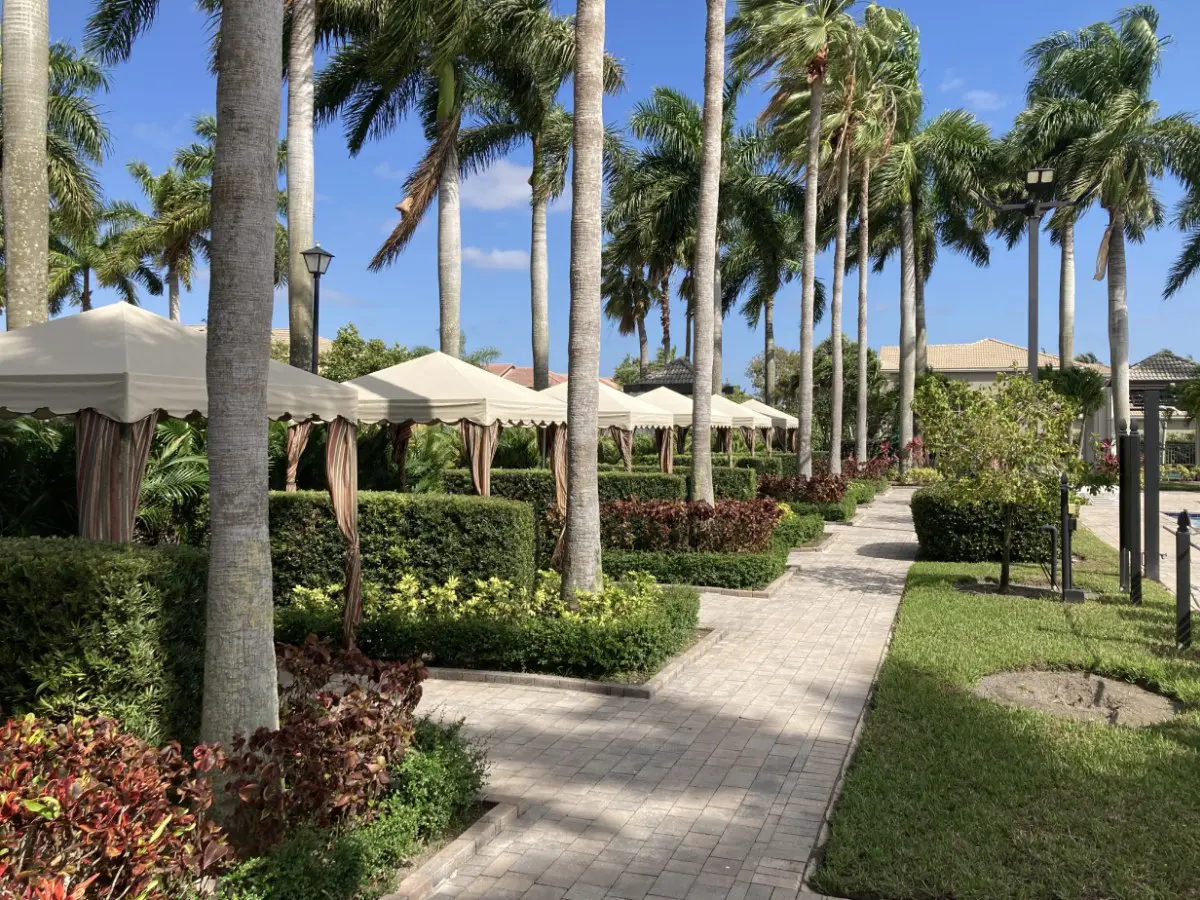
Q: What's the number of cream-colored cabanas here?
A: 6